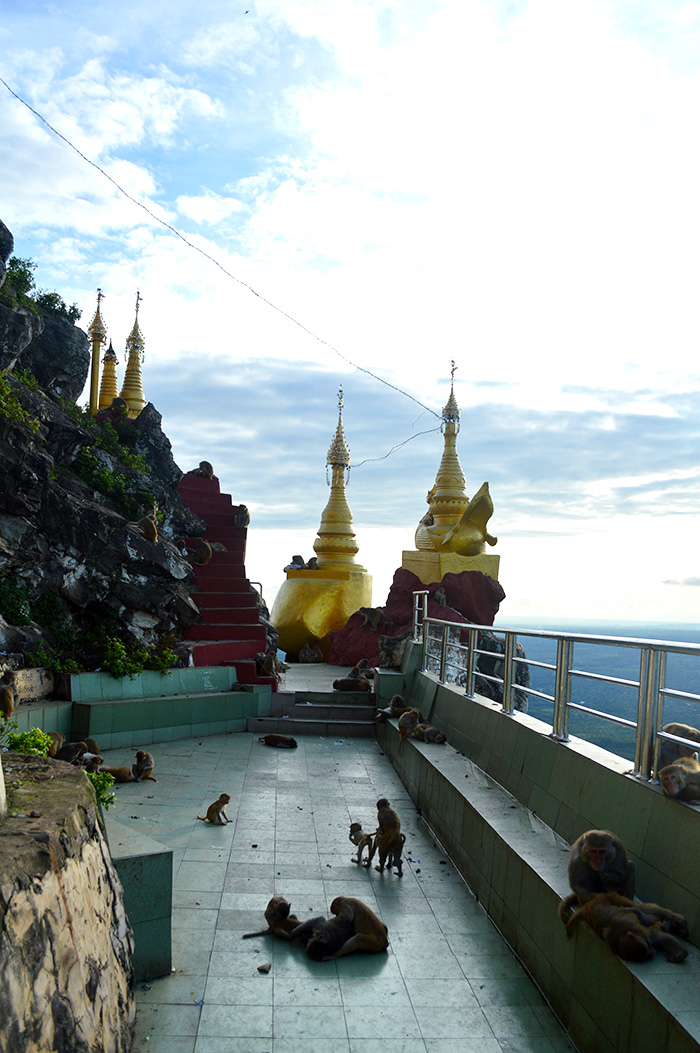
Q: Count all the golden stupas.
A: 5